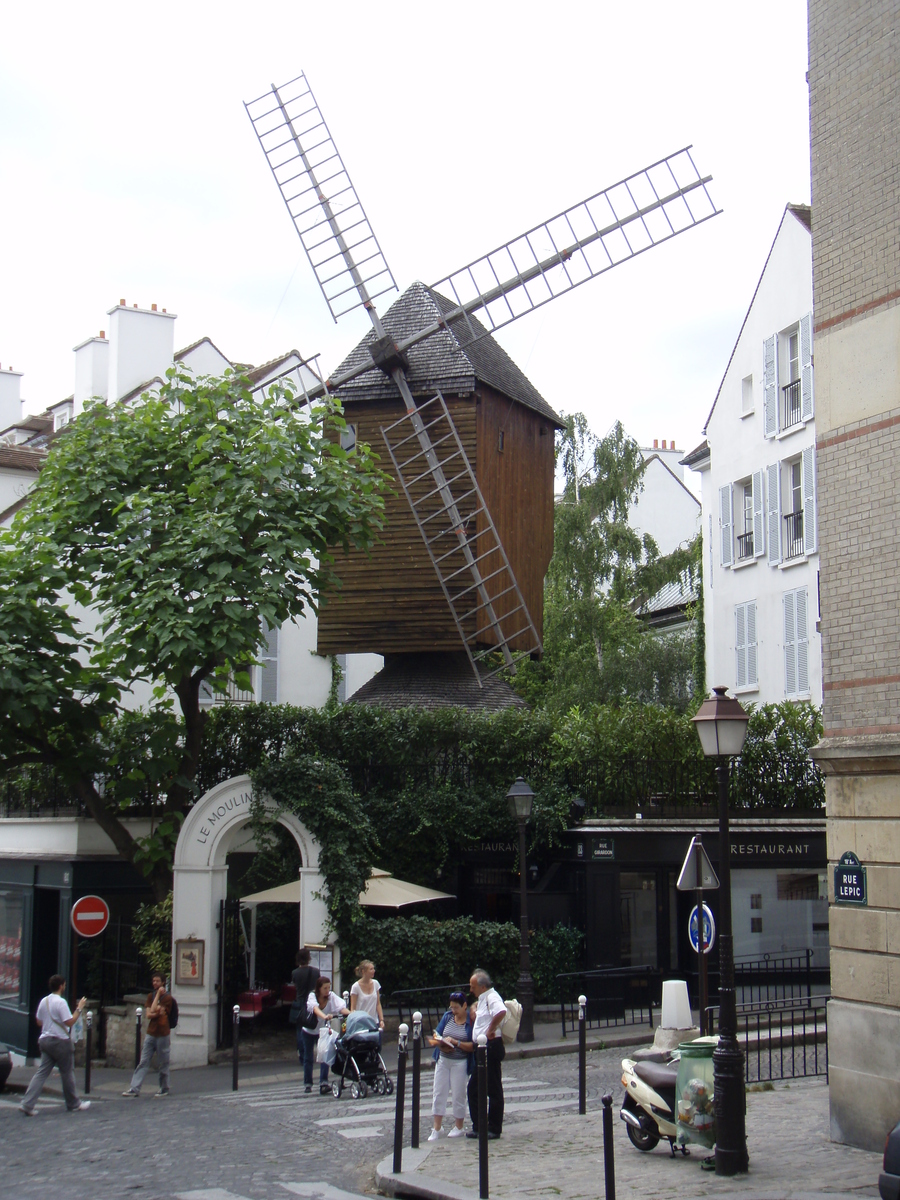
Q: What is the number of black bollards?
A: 9